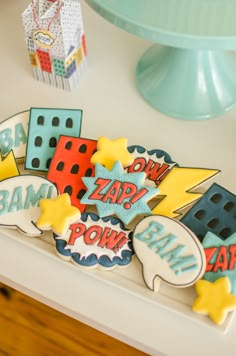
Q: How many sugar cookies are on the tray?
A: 15